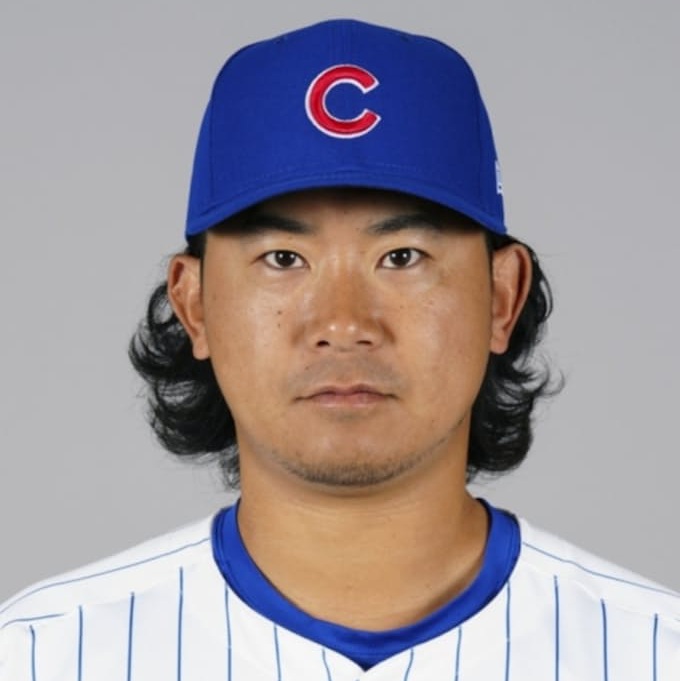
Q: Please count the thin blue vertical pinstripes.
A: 13